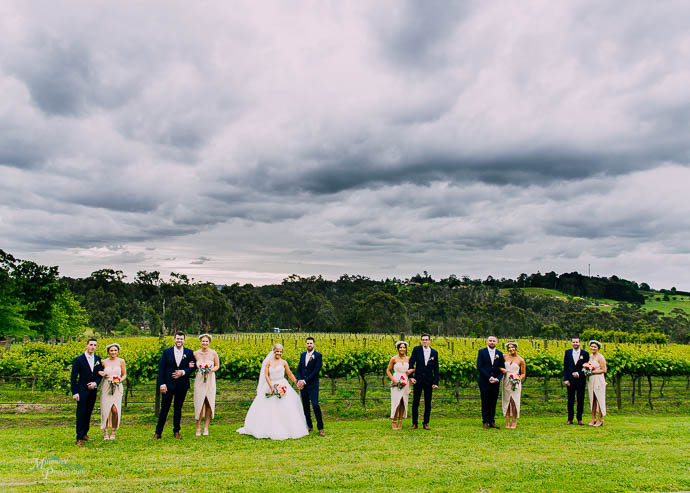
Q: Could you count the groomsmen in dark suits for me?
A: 5